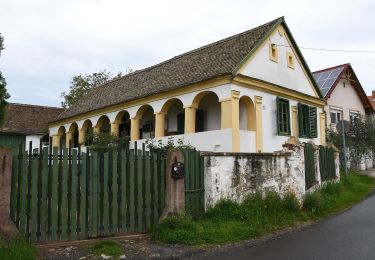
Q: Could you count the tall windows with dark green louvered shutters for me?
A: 2